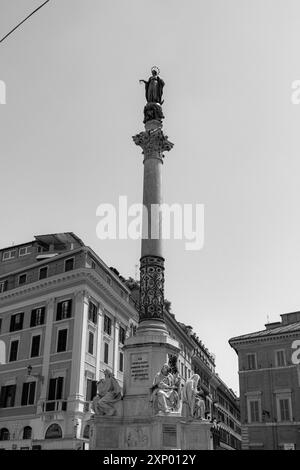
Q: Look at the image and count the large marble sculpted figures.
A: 3